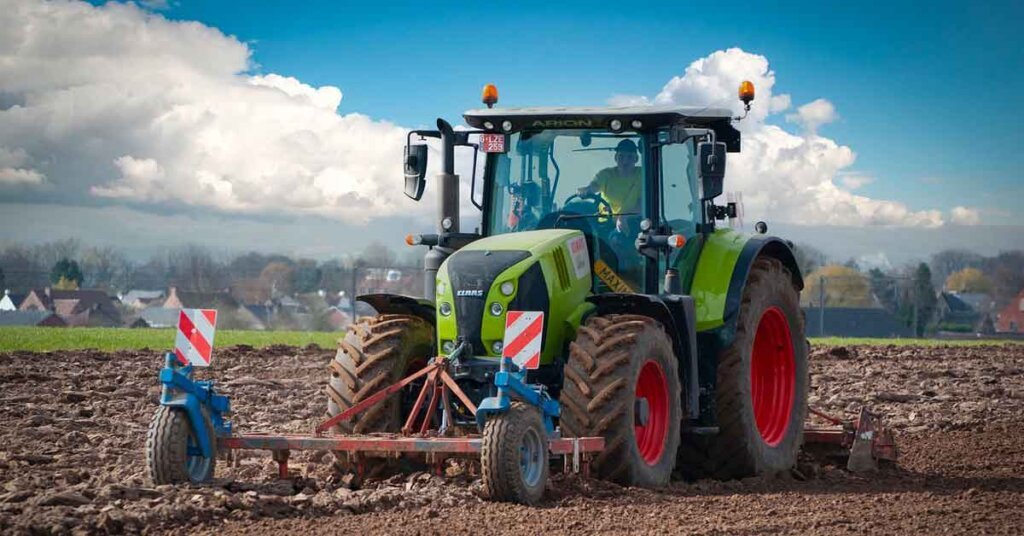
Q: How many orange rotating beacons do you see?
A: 2